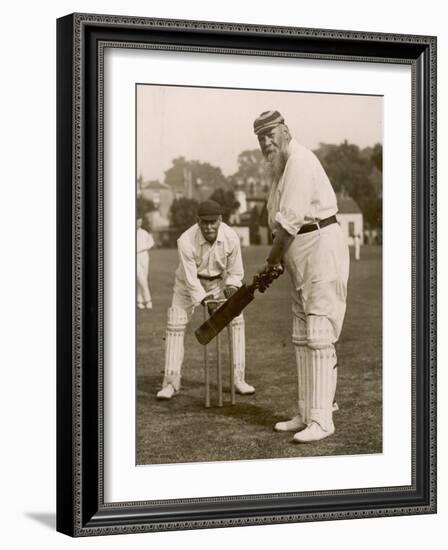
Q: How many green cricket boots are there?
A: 0